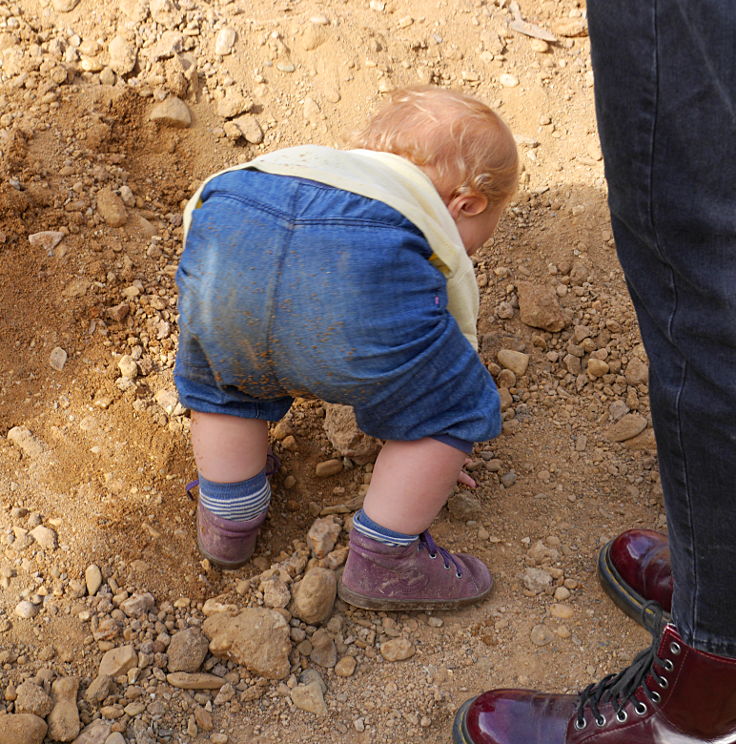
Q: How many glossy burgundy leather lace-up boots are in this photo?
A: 2